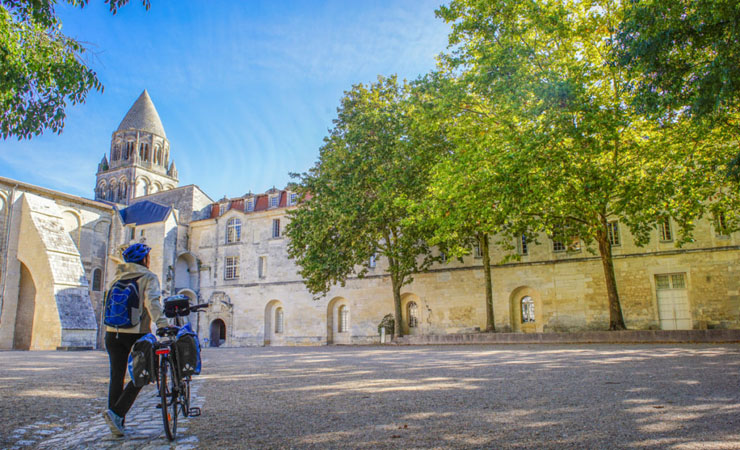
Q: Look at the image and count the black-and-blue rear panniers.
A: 2